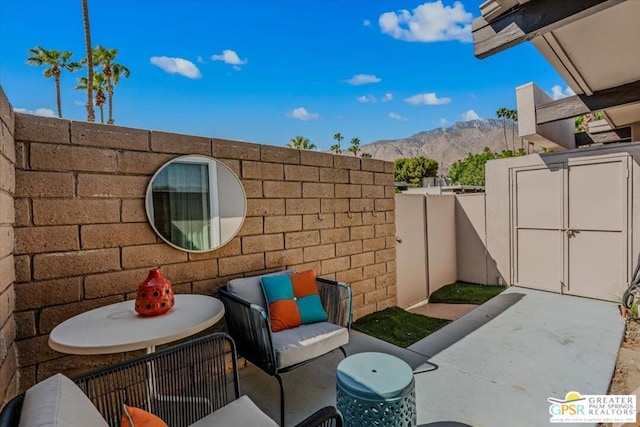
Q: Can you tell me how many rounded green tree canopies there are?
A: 2